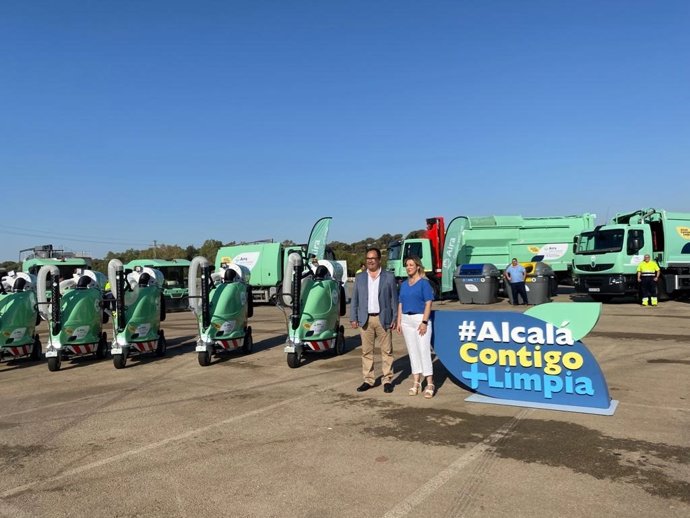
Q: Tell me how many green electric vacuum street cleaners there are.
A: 5